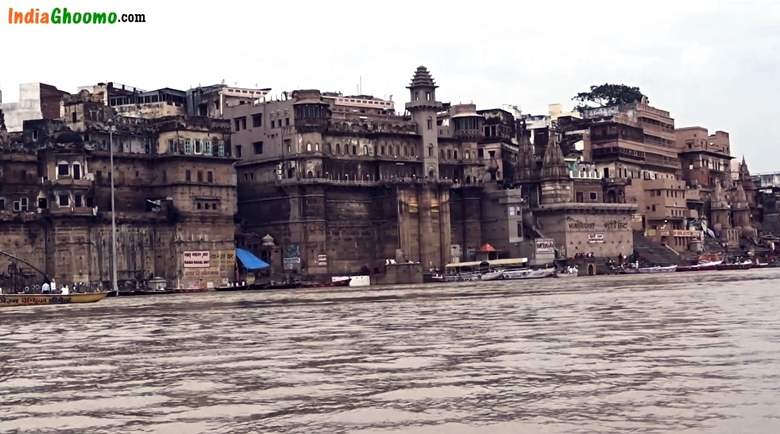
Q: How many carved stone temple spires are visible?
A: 5